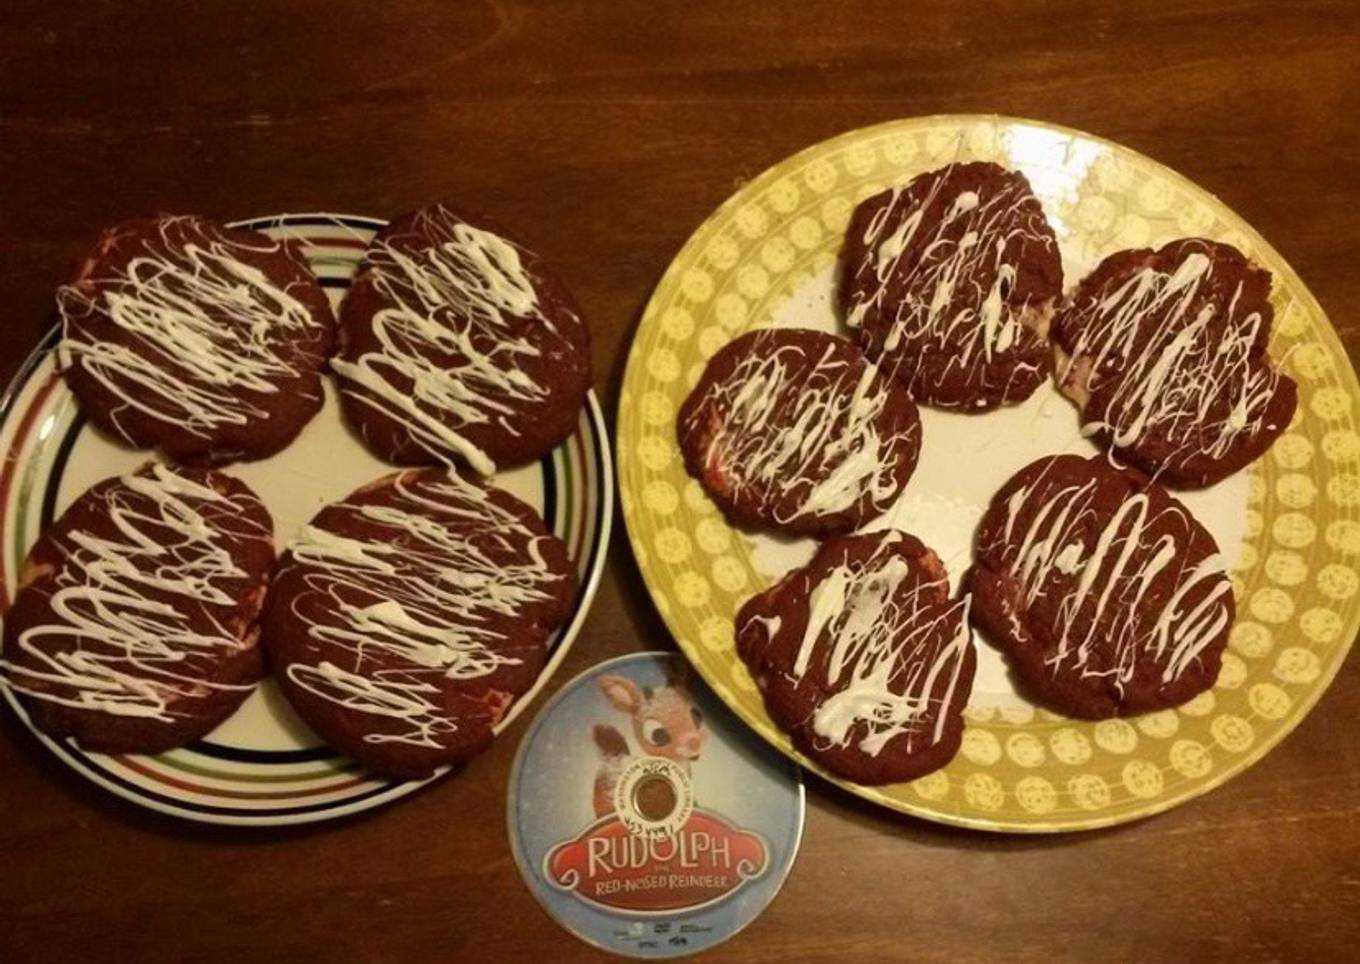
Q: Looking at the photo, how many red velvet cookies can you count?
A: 9